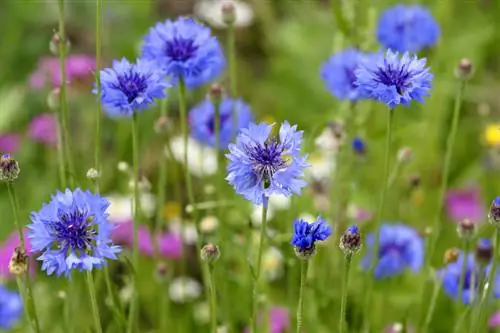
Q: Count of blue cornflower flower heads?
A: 12